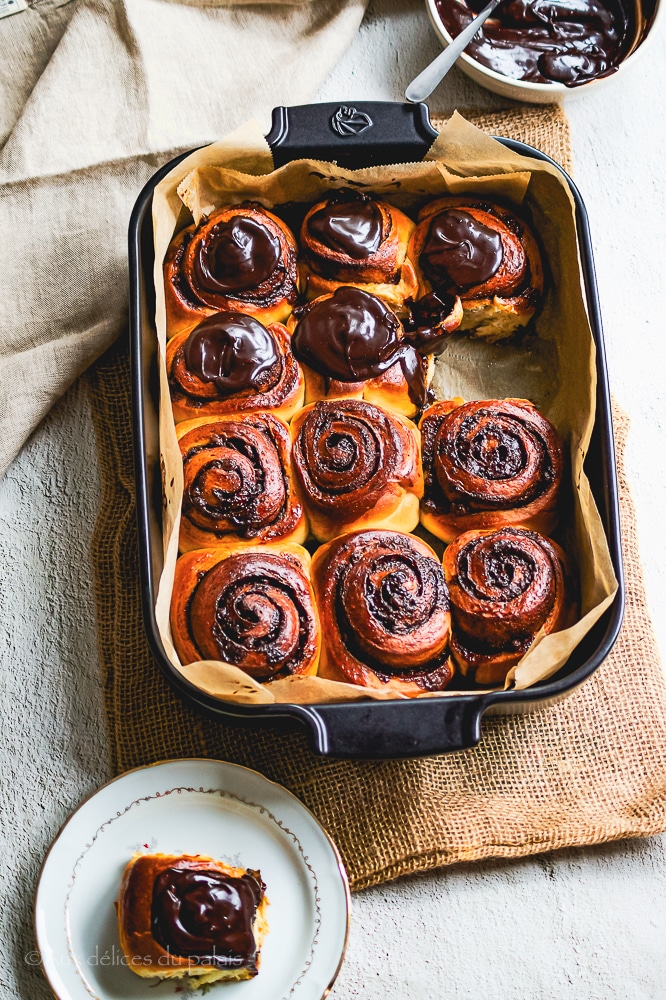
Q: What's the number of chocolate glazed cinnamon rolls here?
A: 6